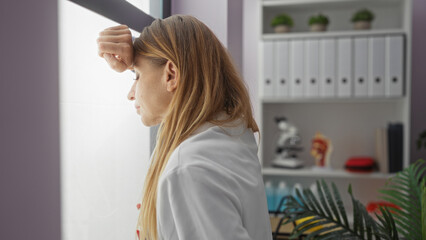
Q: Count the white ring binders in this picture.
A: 9